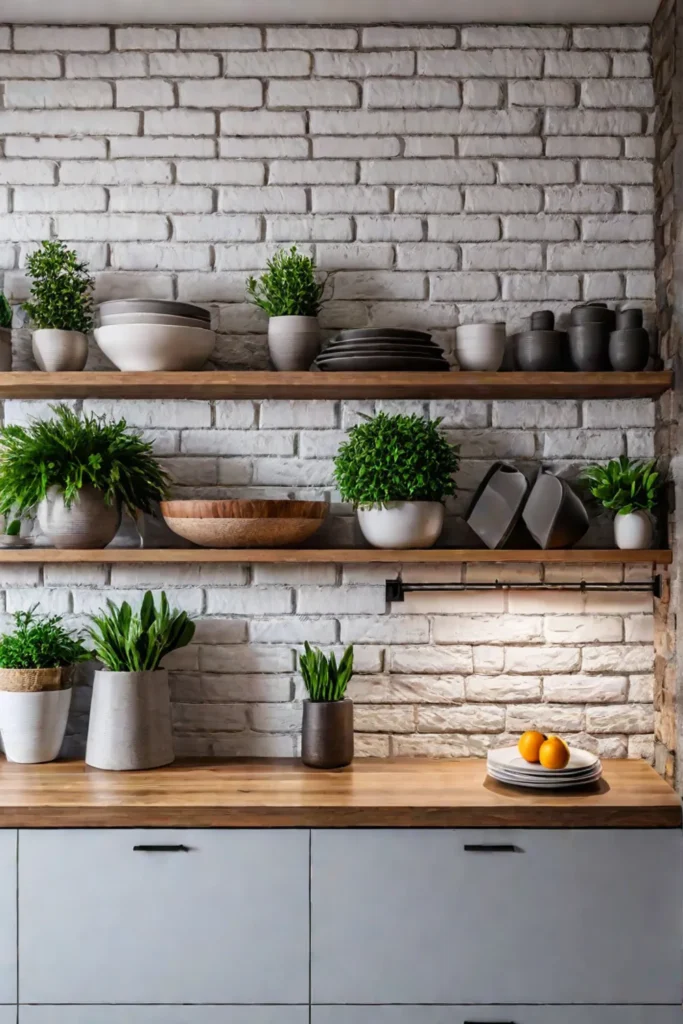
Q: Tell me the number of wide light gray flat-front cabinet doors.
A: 2